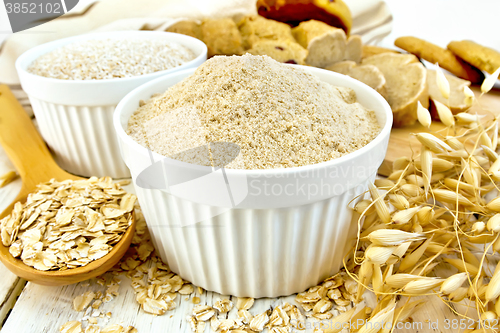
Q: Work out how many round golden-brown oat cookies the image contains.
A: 2